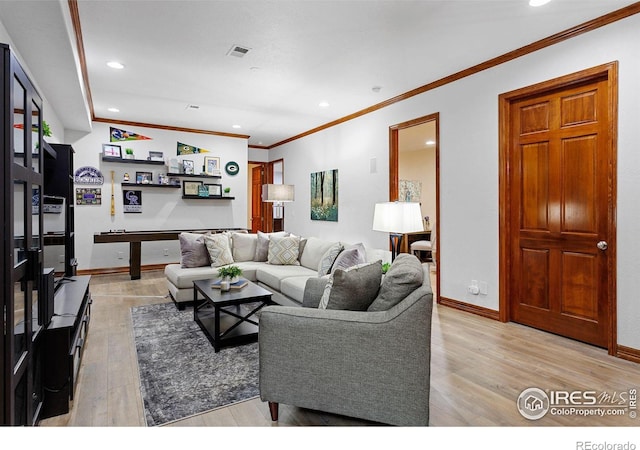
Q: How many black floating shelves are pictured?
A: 4